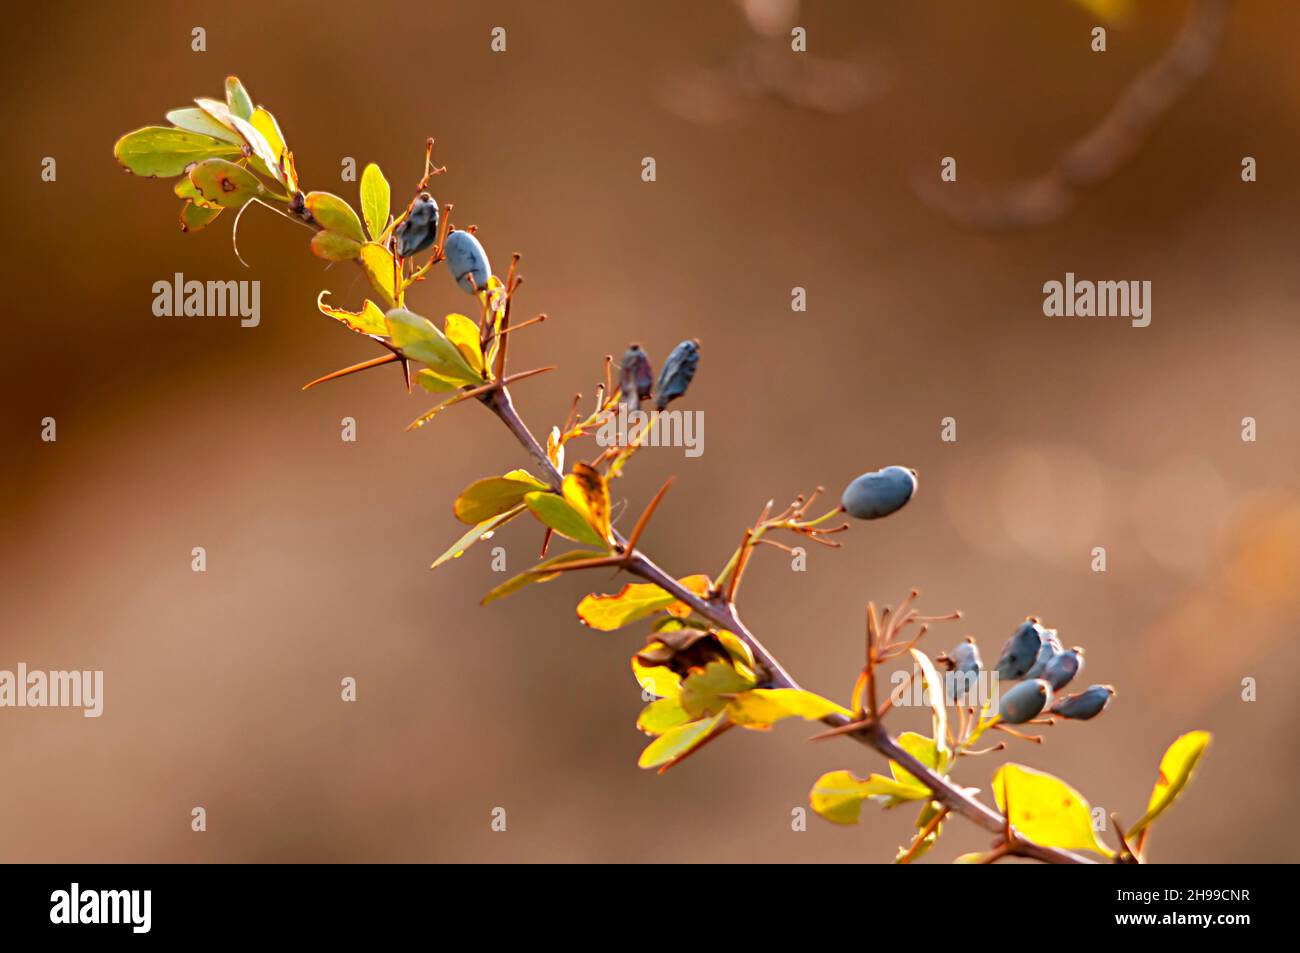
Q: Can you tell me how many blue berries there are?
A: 11